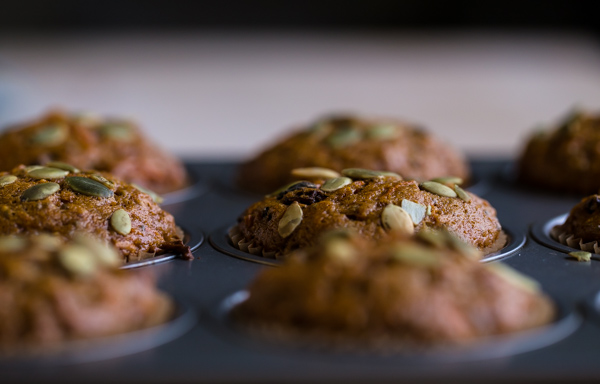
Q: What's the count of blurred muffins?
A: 5